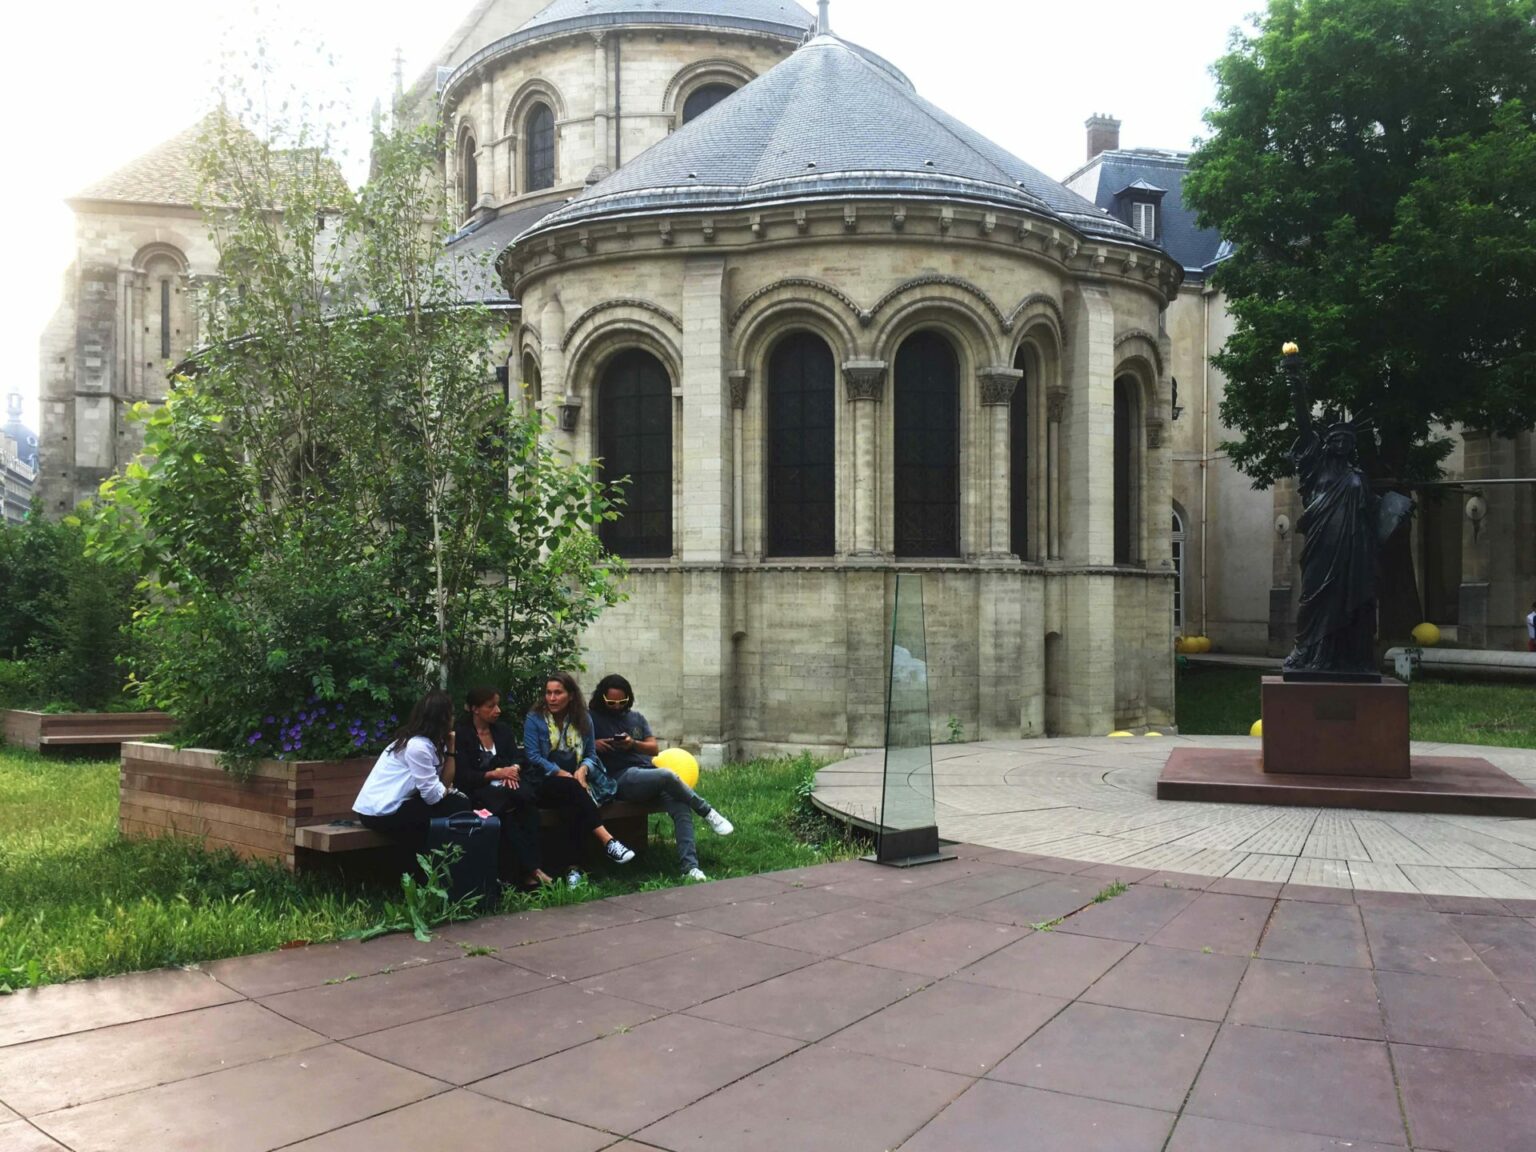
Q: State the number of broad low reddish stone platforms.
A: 1